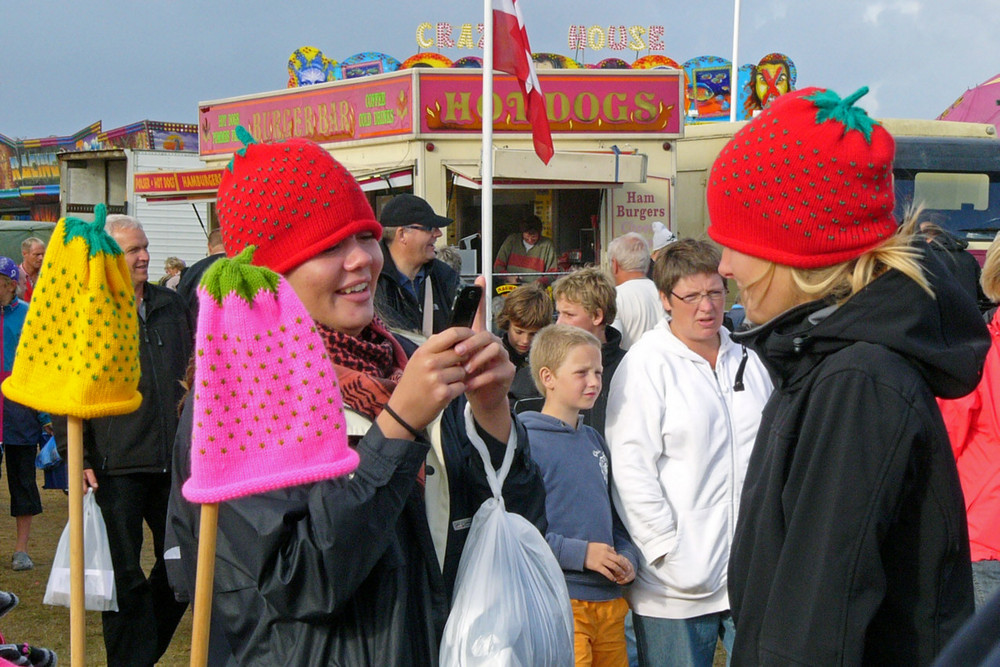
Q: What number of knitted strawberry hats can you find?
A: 4